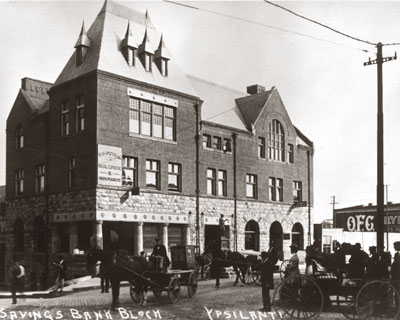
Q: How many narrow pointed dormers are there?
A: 4